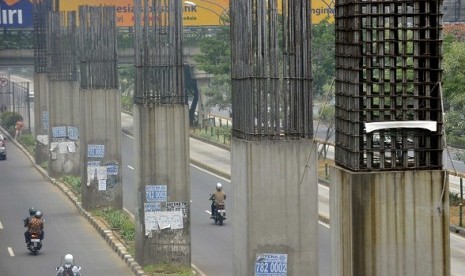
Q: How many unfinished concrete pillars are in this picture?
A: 6